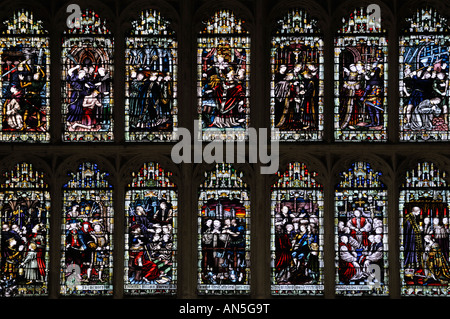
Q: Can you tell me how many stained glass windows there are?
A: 14